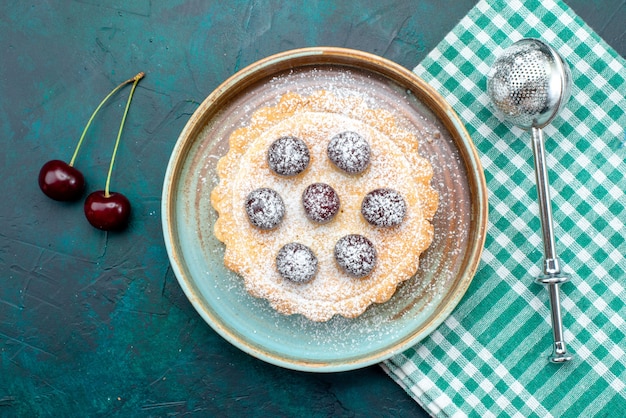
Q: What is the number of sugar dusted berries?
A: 7